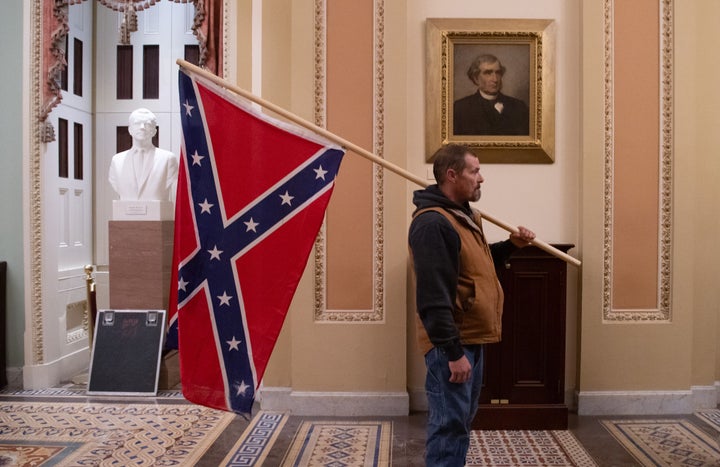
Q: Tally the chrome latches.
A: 2